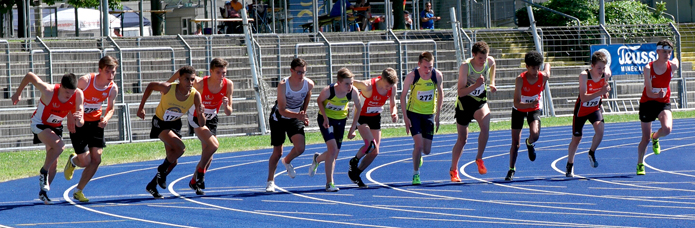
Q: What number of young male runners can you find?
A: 12